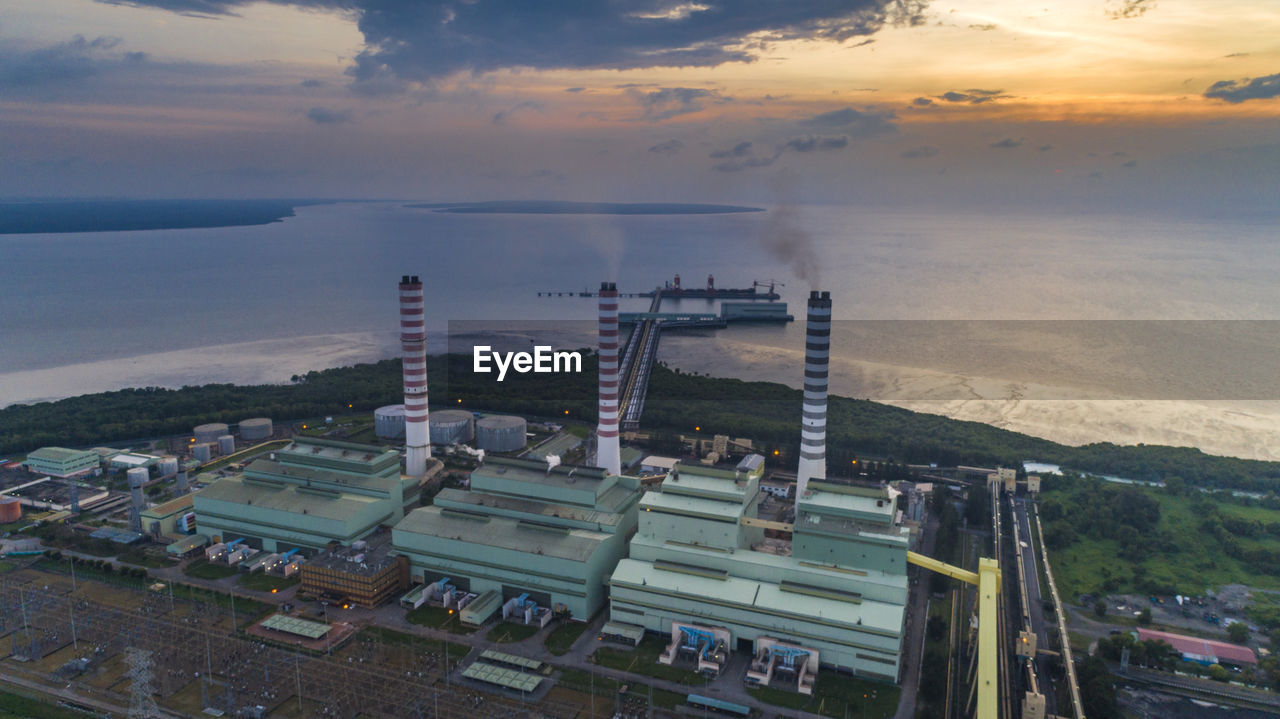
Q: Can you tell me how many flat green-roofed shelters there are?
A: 3